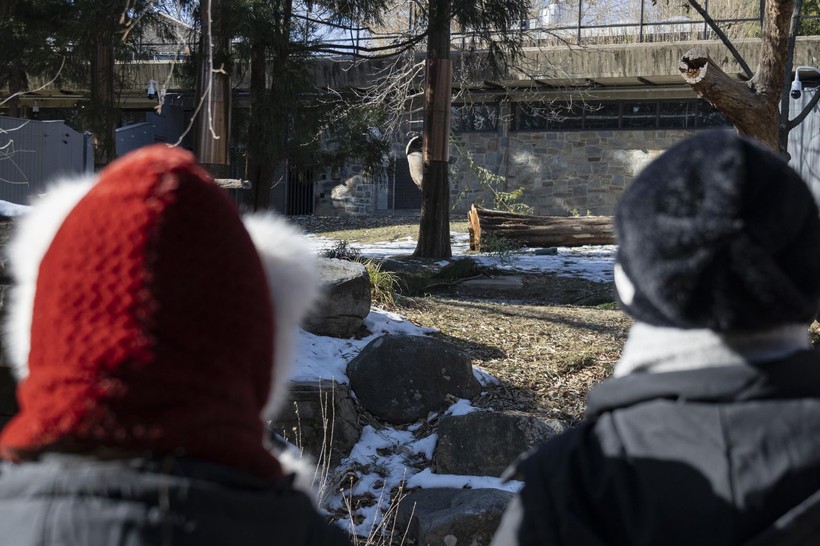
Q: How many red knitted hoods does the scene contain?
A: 1